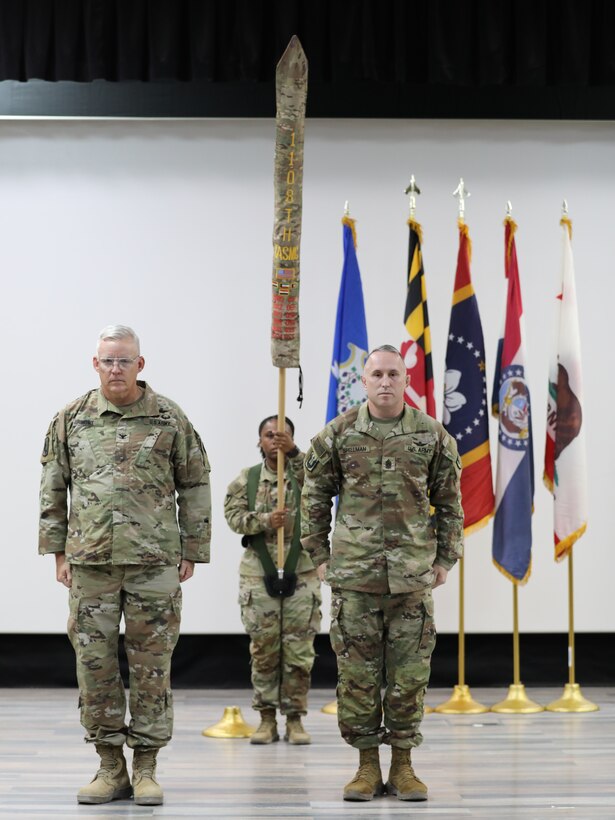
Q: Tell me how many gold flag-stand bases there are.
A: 6